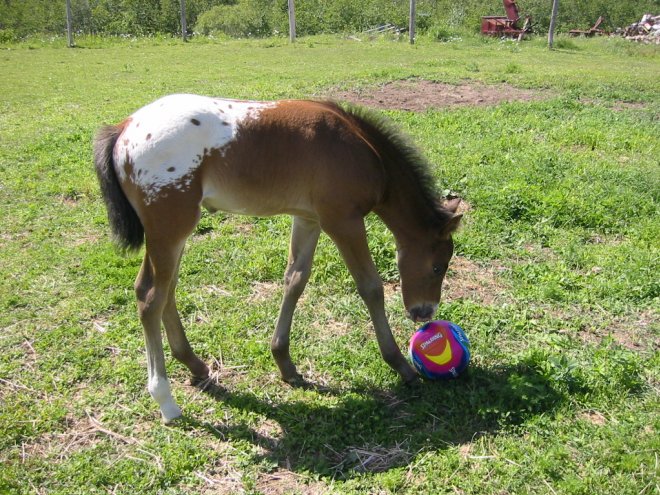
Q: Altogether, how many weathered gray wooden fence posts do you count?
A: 5